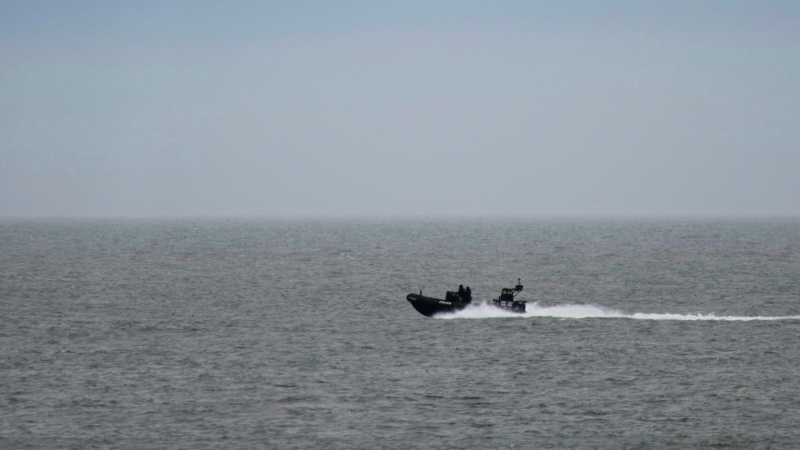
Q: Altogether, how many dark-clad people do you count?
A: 2